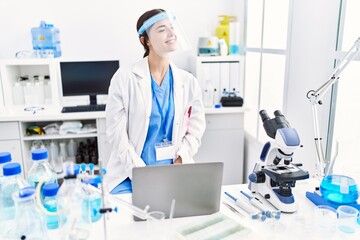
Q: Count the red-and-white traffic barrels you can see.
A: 0